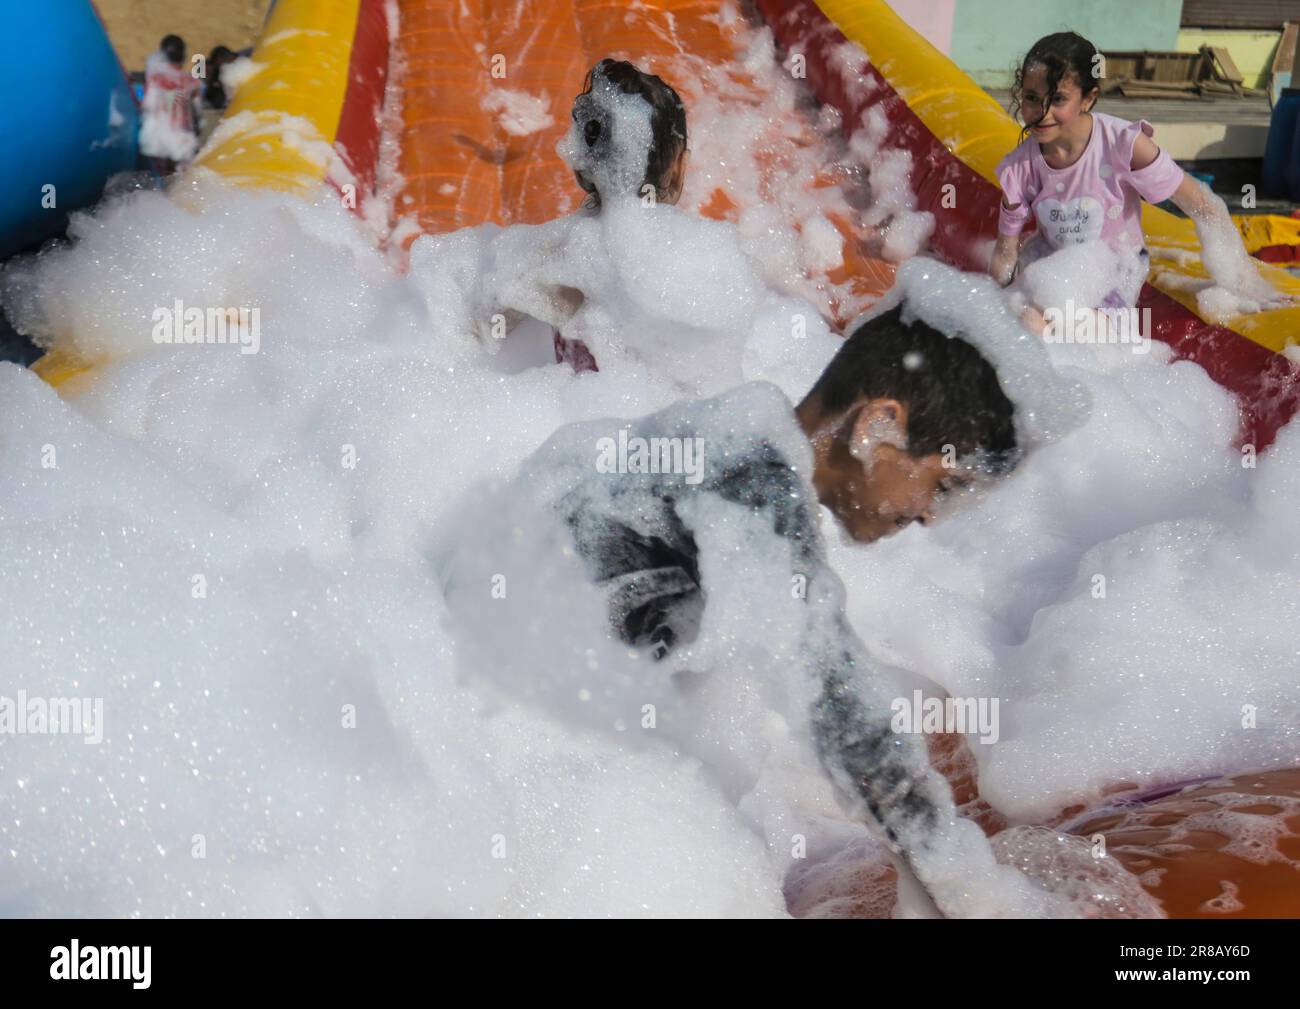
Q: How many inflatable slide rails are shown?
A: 2